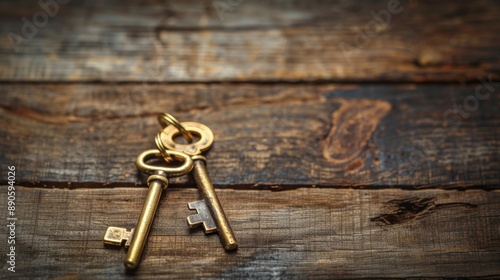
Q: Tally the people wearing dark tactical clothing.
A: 0